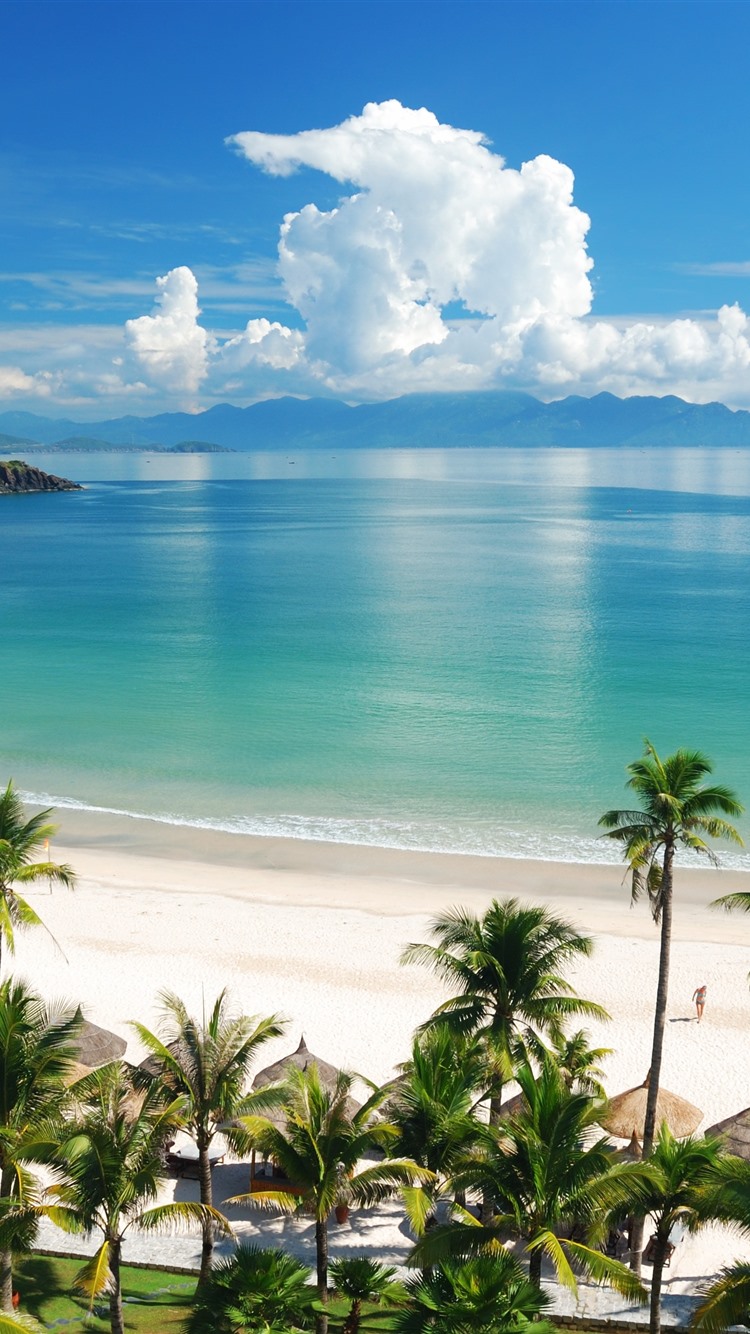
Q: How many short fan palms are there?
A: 3